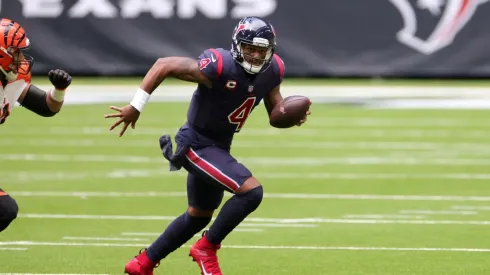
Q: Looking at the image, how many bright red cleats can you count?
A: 2